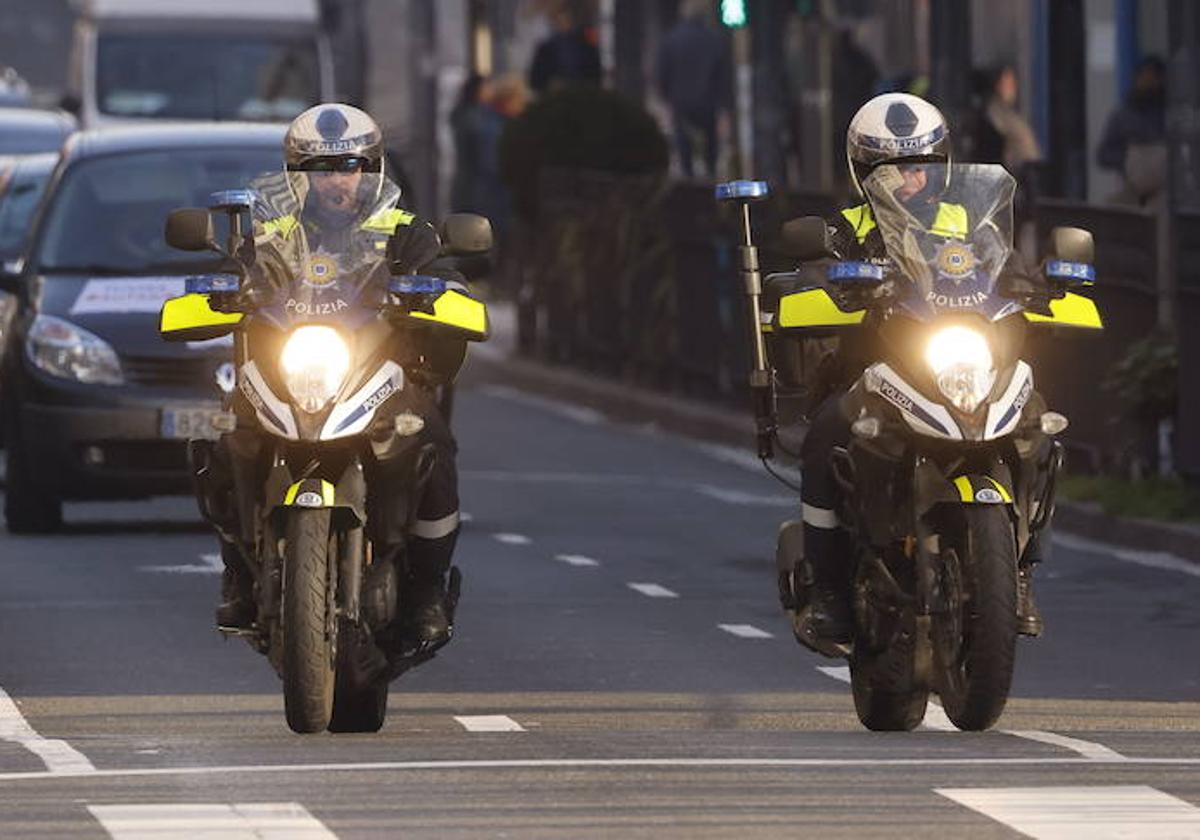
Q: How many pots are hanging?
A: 0